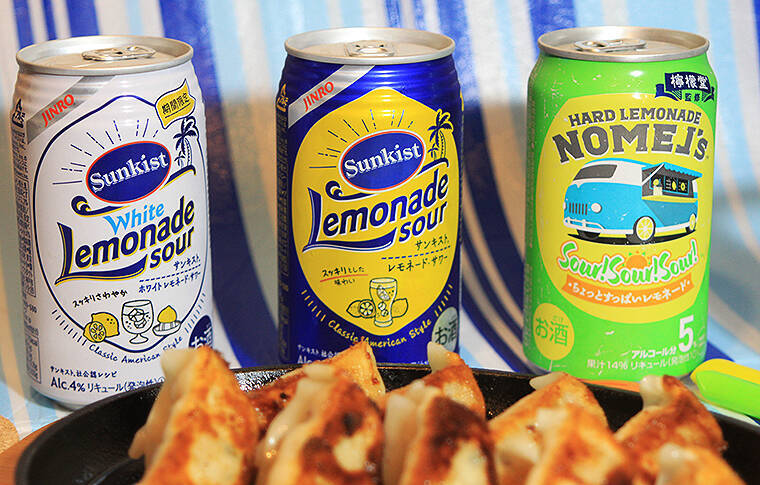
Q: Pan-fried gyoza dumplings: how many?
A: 9